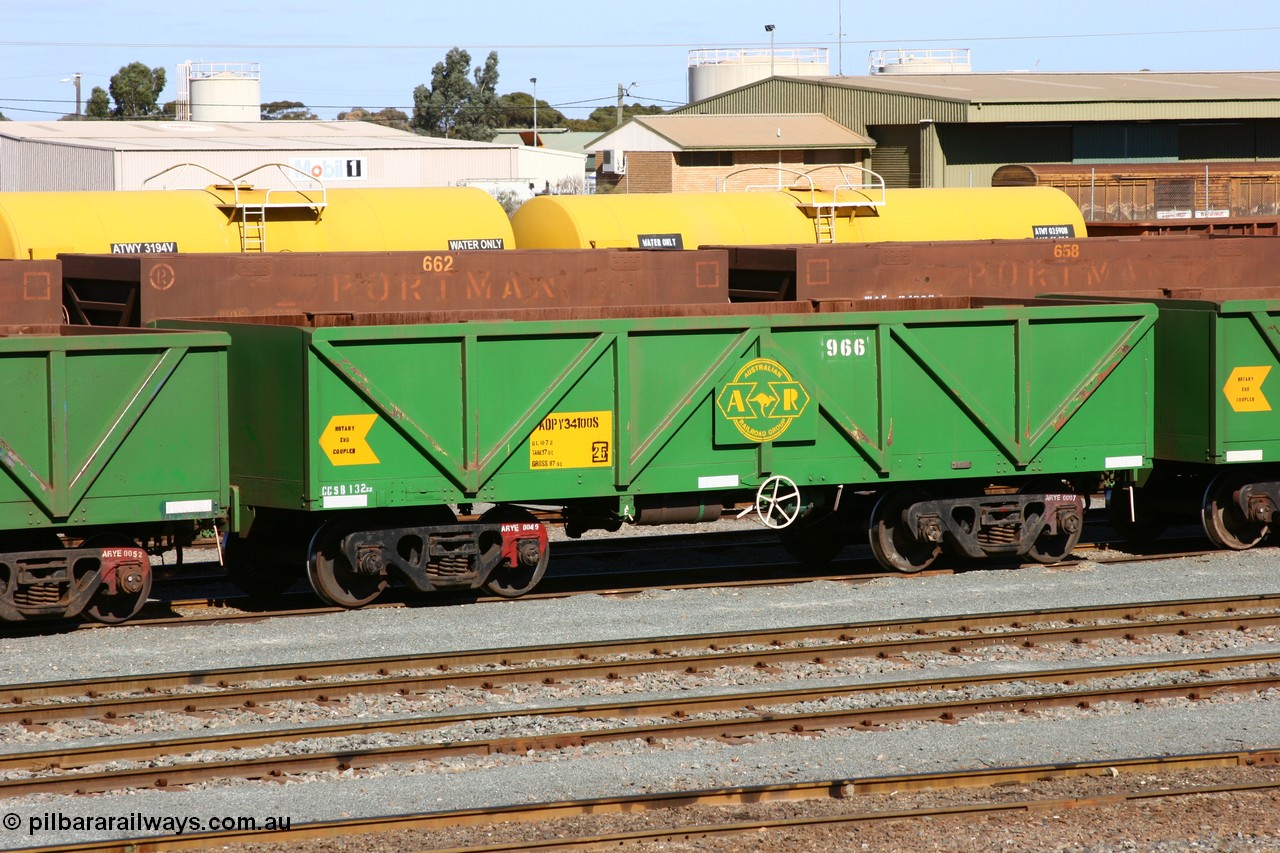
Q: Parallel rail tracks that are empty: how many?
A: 3